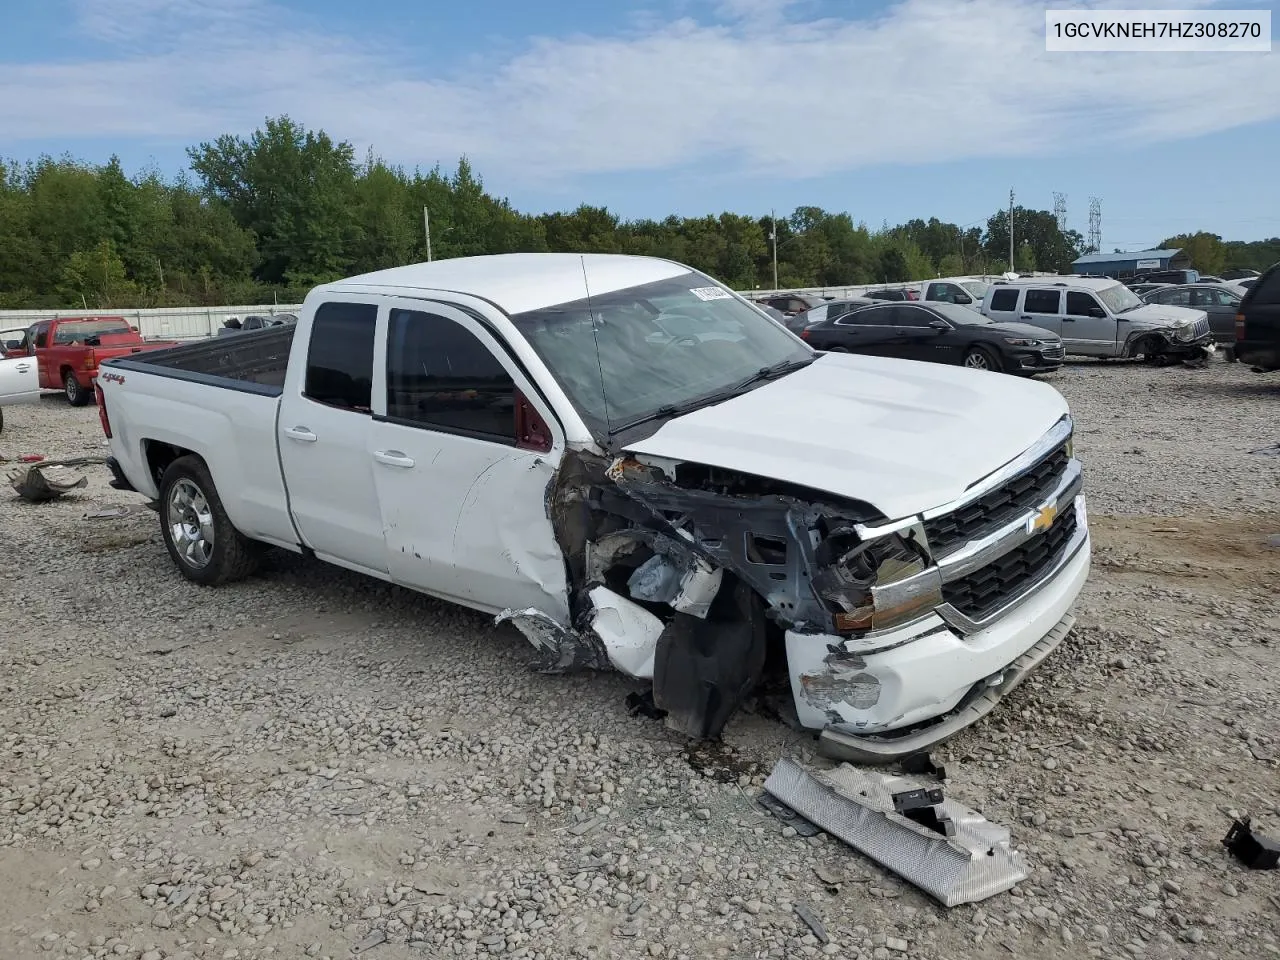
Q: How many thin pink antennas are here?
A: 0